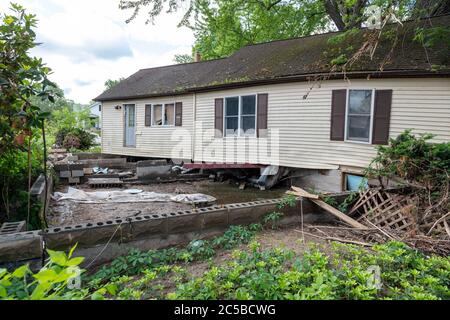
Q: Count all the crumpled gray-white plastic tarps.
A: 1